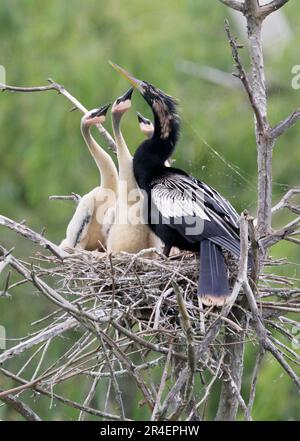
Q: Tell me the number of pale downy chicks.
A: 3